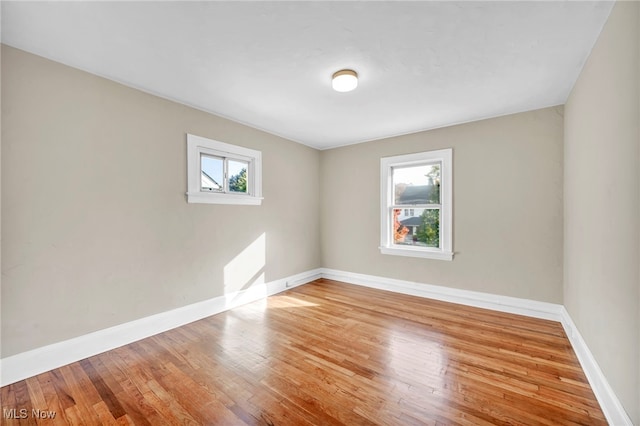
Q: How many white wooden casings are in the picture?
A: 2